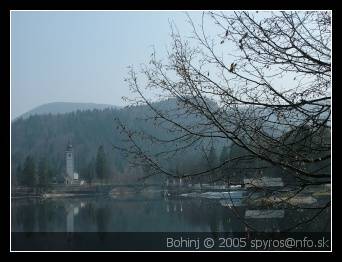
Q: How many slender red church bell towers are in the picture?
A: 0